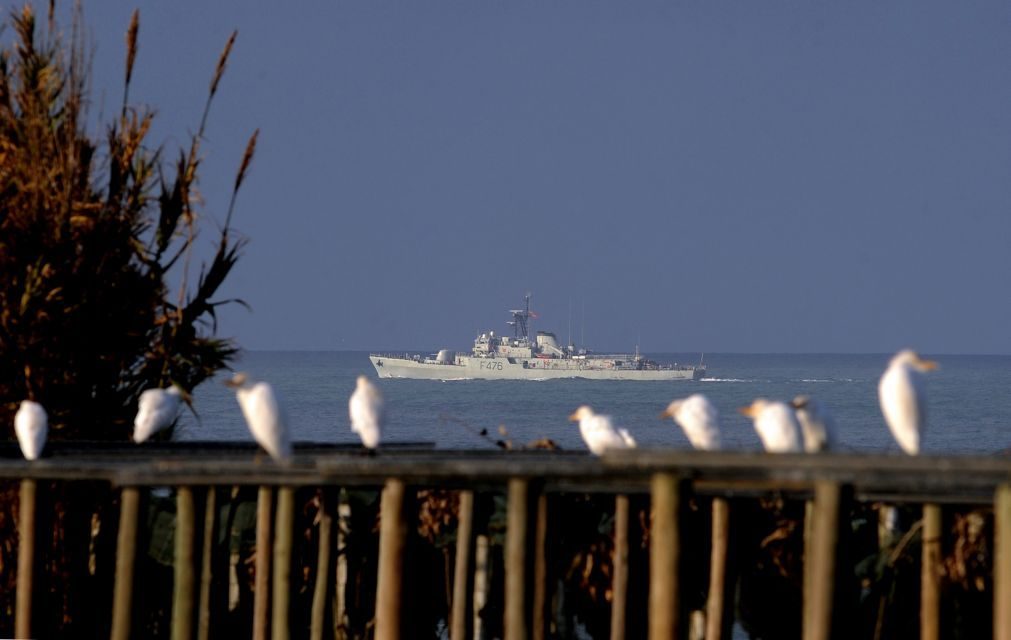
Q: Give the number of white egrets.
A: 9